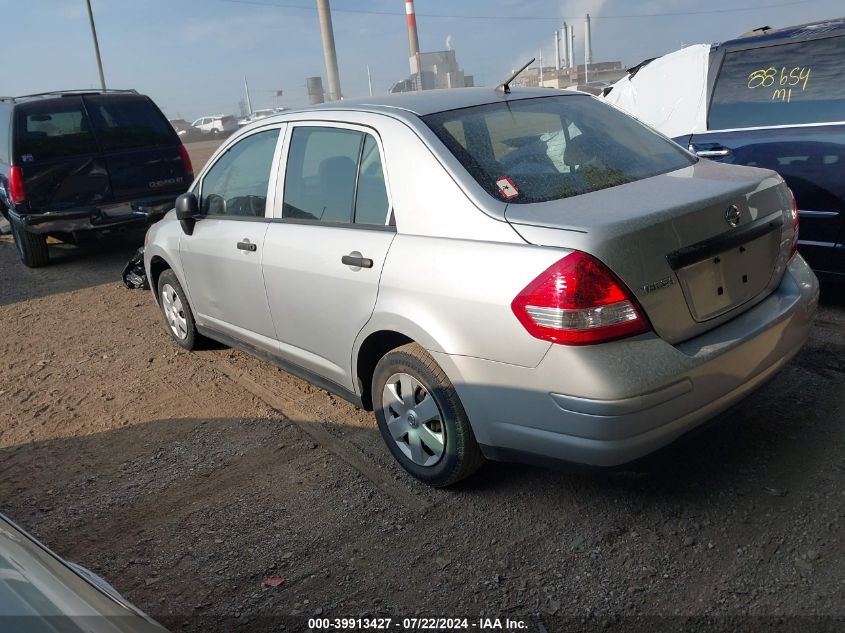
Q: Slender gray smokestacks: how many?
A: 4